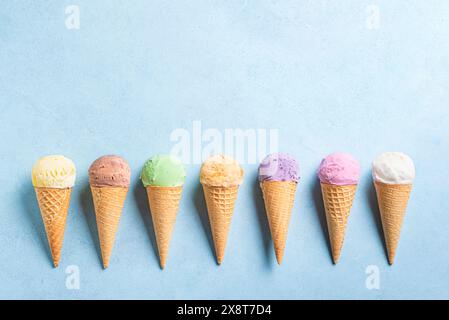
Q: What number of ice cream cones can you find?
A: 7